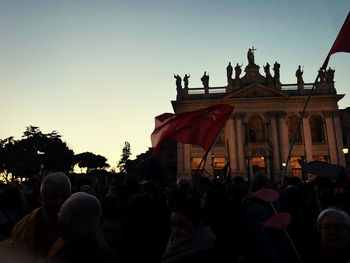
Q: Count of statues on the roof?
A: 11